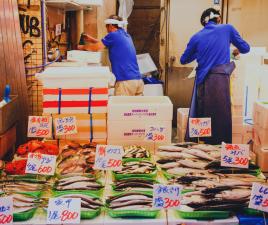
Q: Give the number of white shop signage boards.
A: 11